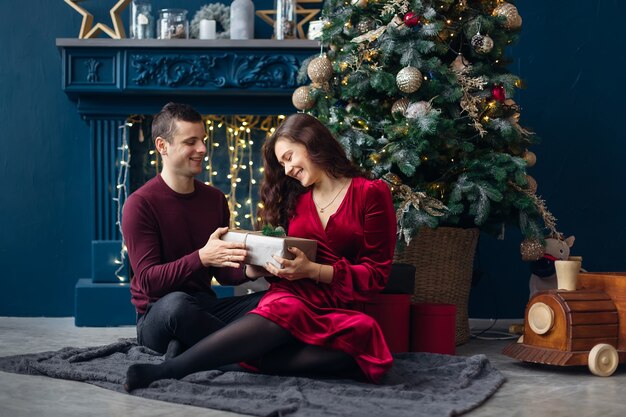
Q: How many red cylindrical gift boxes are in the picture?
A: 2